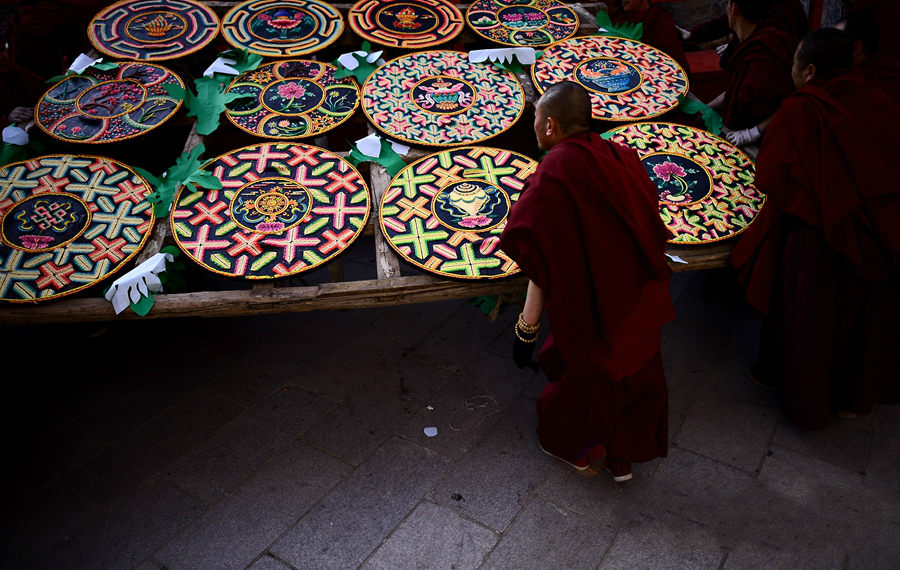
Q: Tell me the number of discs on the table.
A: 12